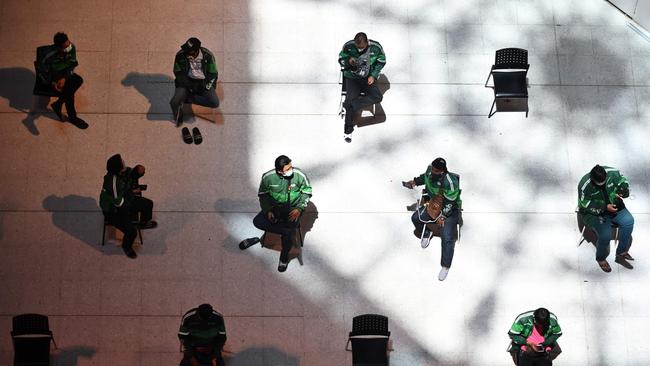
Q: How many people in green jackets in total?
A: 9